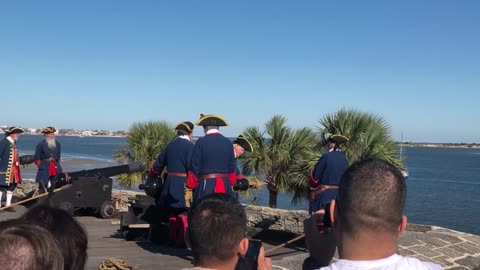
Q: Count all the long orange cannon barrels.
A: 0